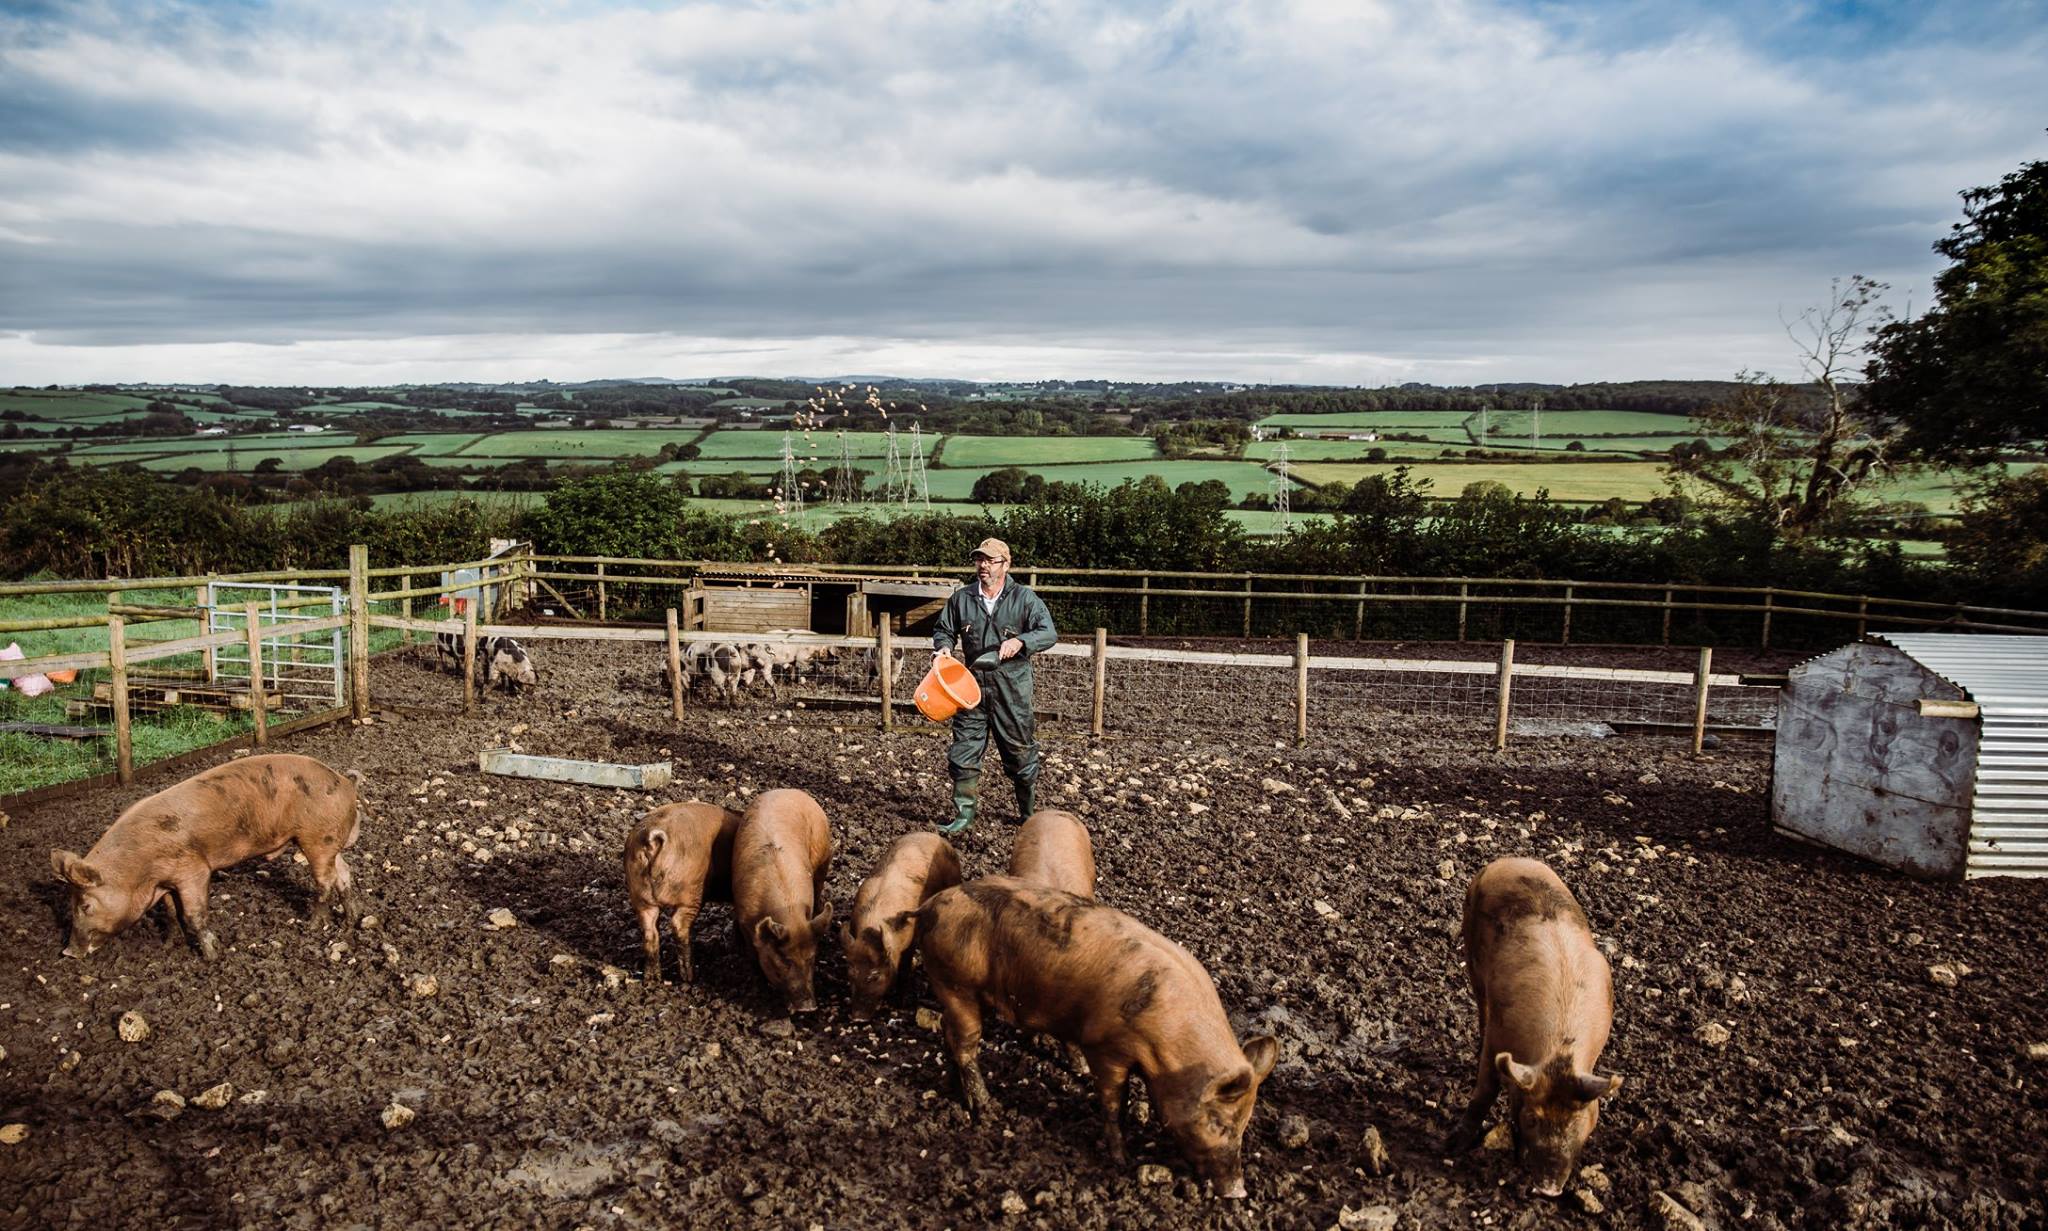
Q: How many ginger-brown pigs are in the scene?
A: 7